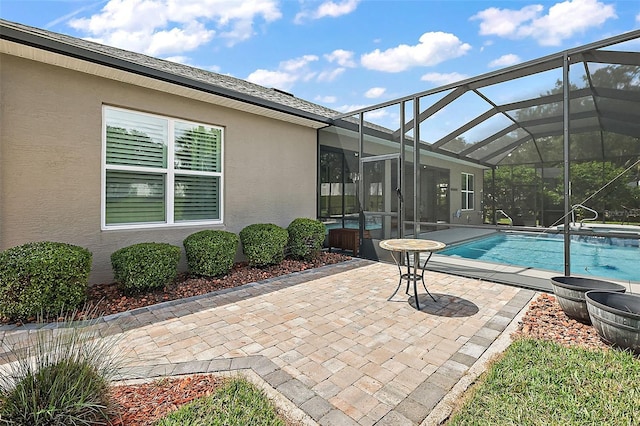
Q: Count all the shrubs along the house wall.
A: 5